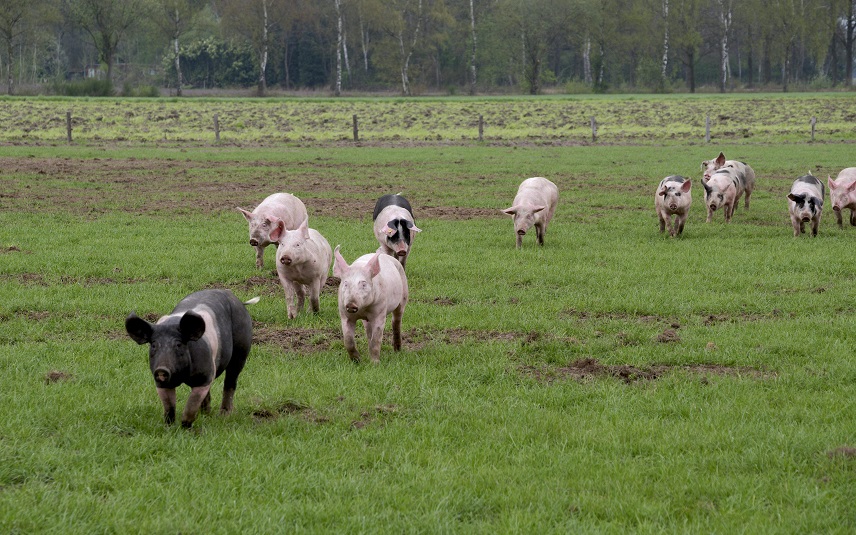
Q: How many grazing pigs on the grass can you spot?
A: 11